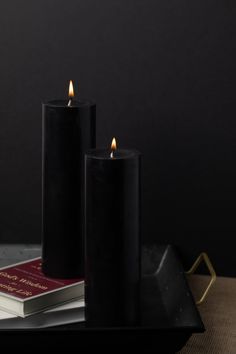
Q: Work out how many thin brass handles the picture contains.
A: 1